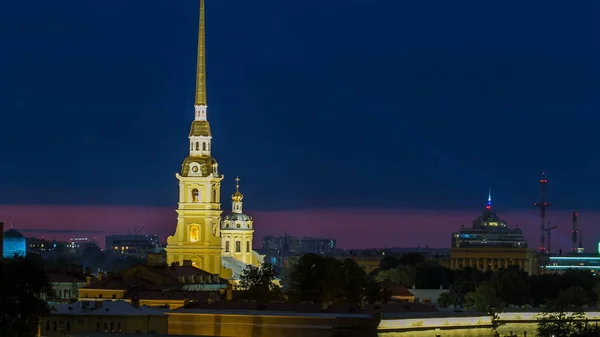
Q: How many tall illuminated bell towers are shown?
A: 1